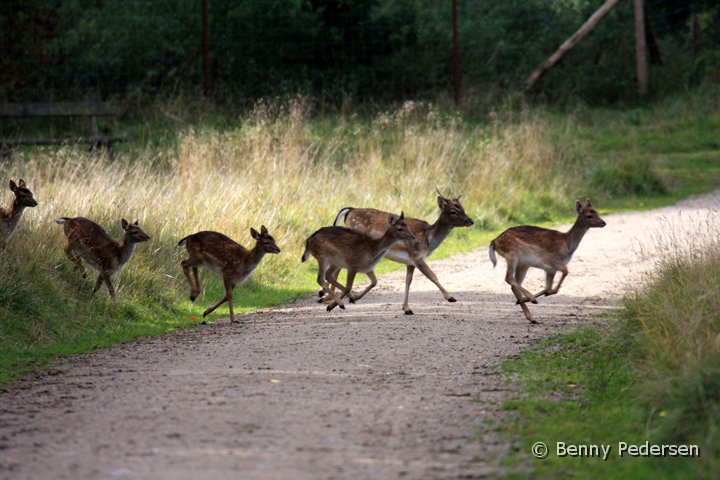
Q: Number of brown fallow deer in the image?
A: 6